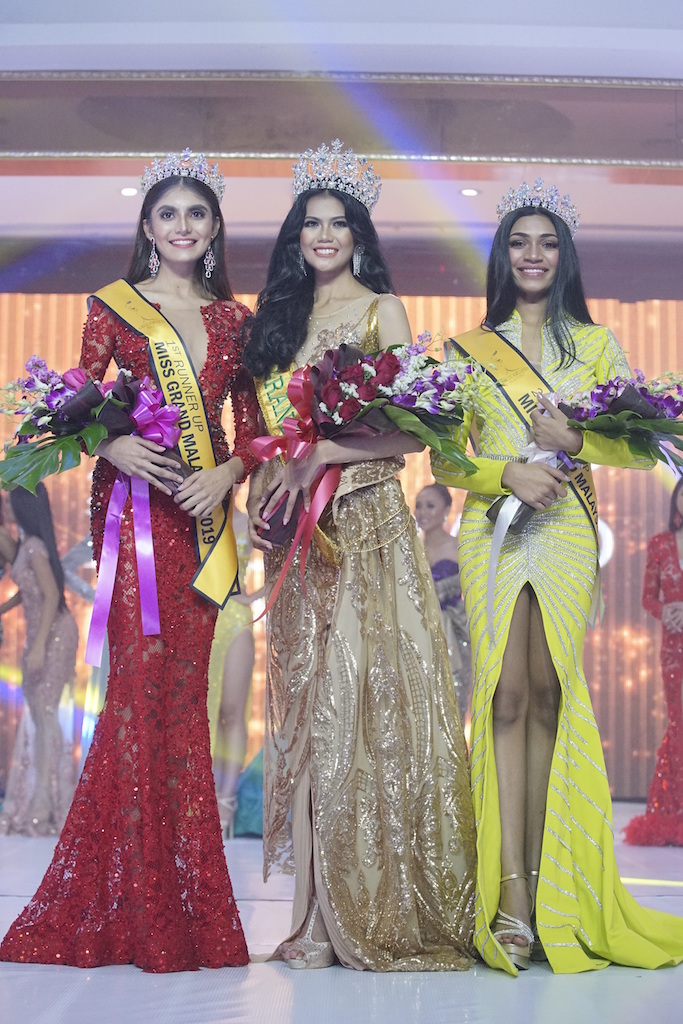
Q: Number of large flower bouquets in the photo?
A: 3